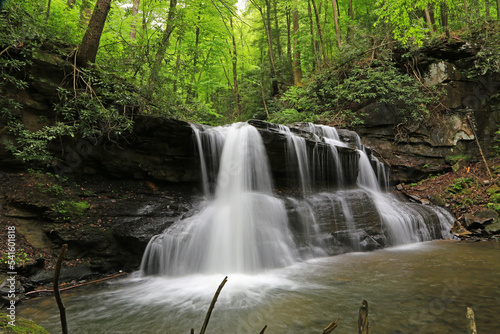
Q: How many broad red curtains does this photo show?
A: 0